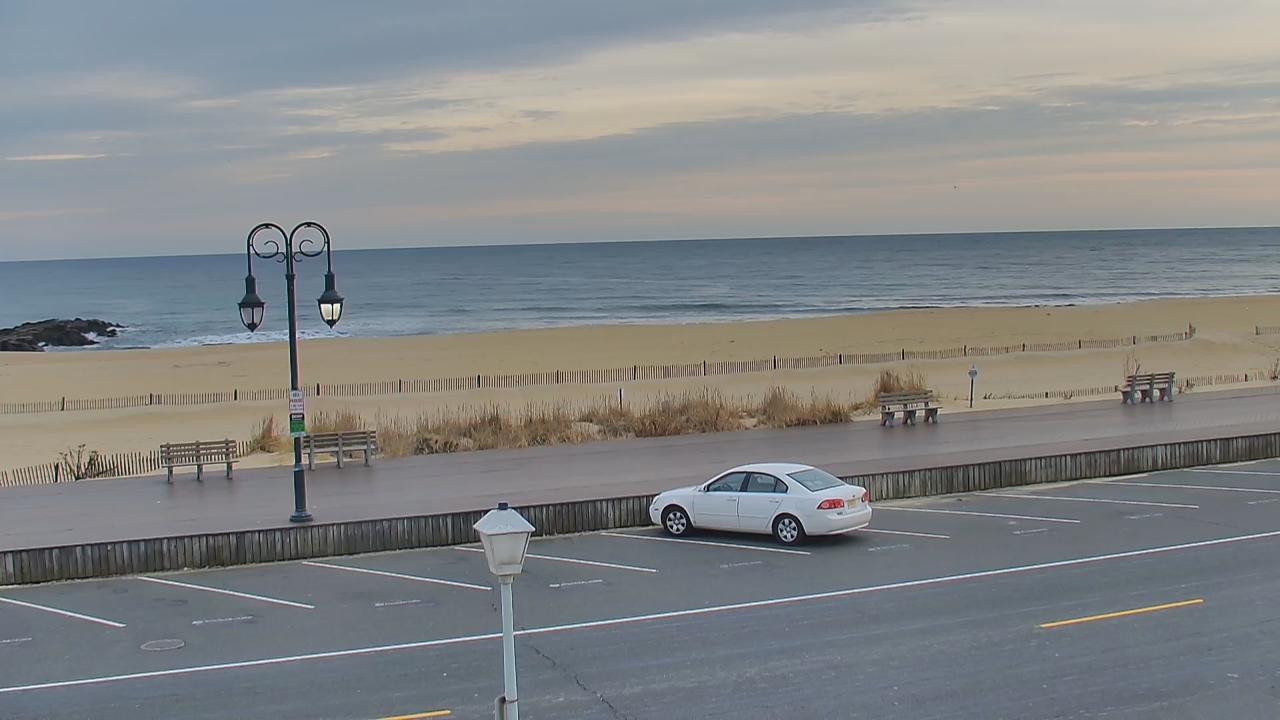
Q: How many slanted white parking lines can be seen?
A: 10